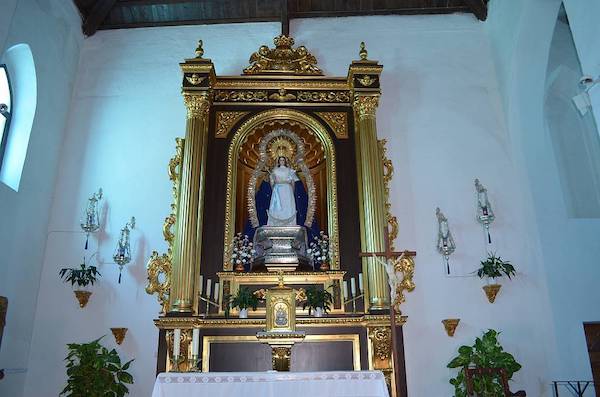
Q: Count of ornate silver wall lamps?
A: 4